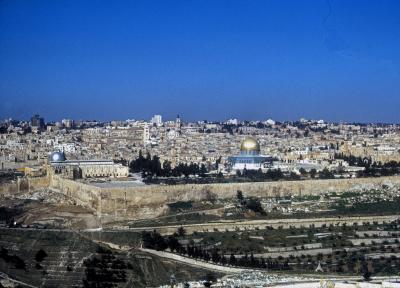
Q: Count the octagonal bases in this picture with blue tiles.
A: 1